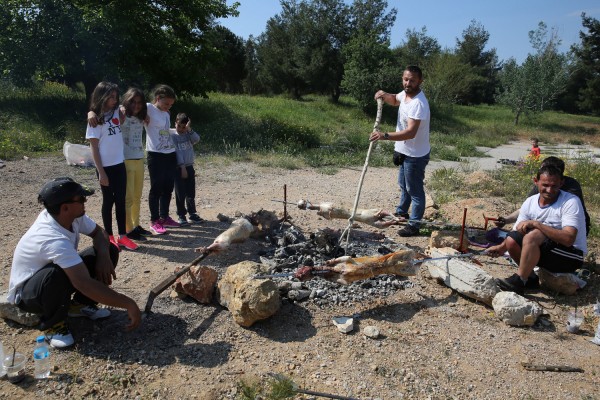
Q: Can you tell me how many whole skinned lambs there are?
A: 3